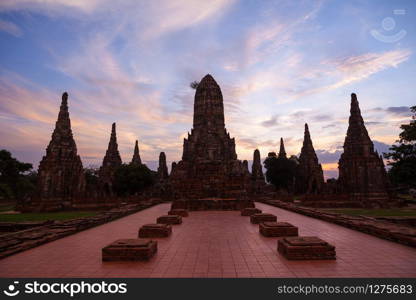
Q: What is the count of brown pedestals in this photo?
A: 8